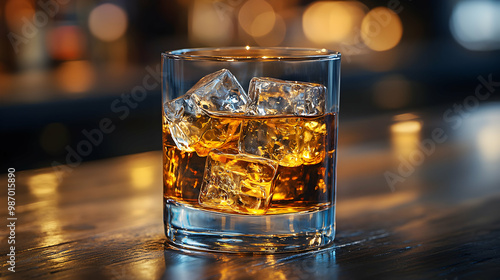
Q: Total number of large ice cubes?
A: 3